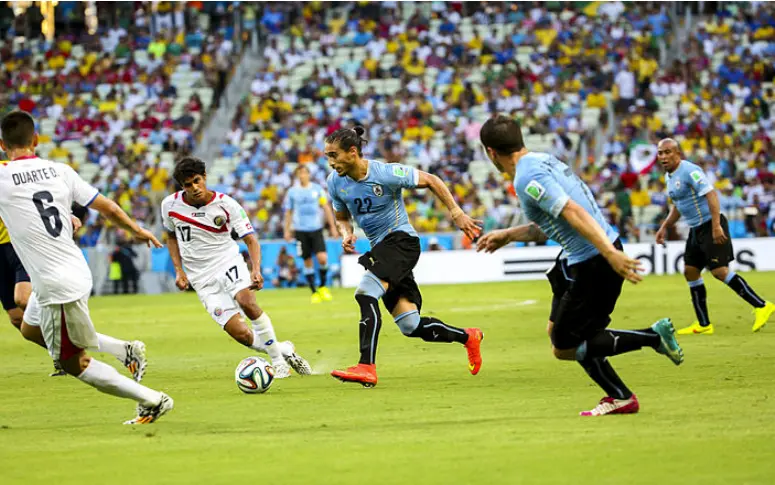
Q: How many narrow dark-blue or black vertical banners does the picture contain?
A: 0